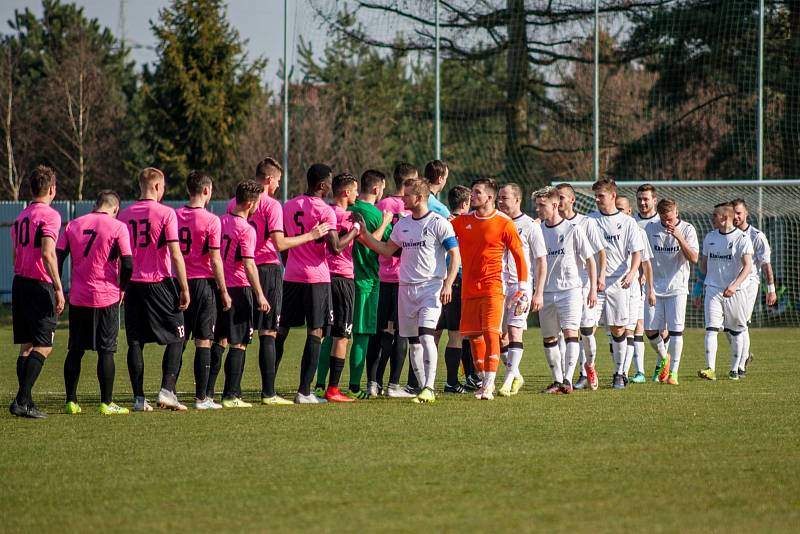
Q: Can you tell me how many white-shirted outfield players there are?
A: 10